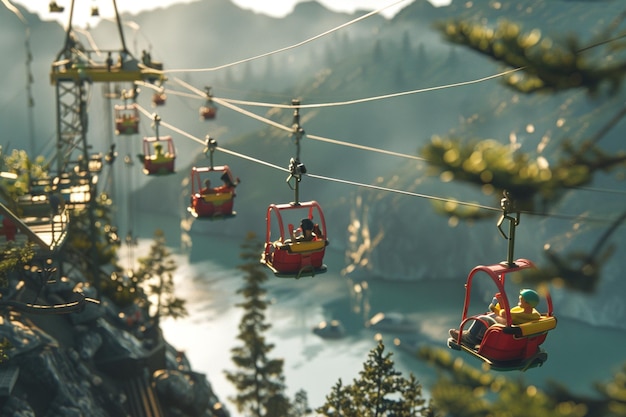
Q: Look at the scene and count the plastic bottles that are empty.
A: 0